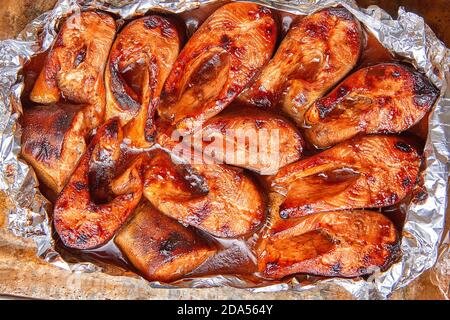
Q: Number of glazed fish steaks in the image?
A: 12